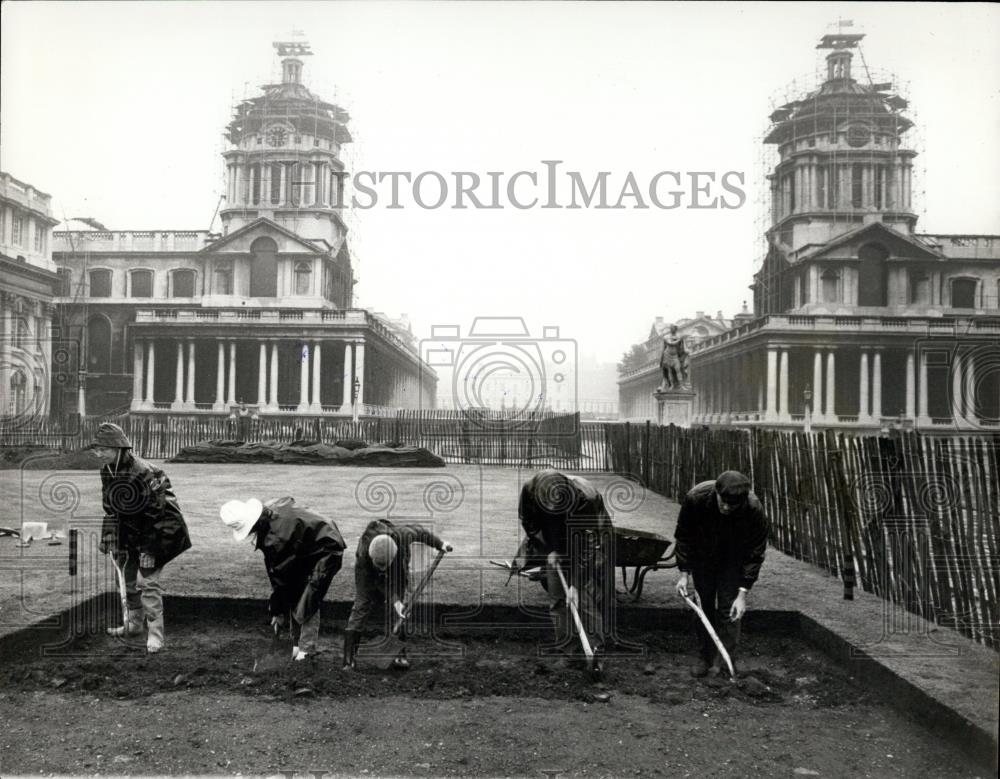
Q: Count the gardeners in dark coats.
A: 5